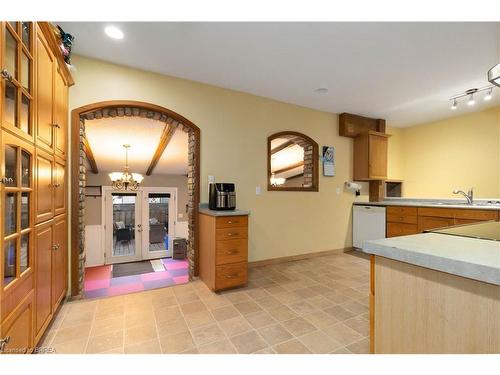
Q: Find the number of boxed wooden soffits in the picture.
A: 1